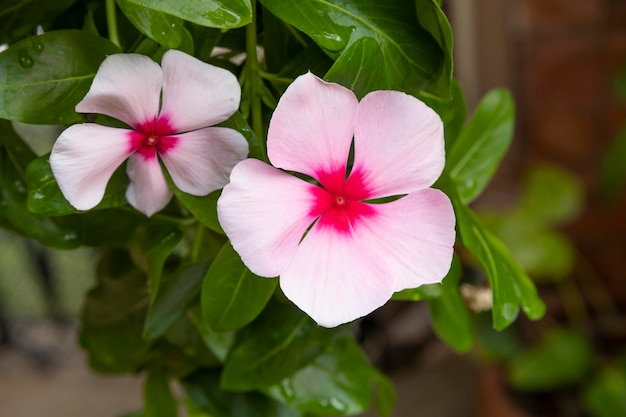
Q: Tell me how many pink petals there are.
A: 10